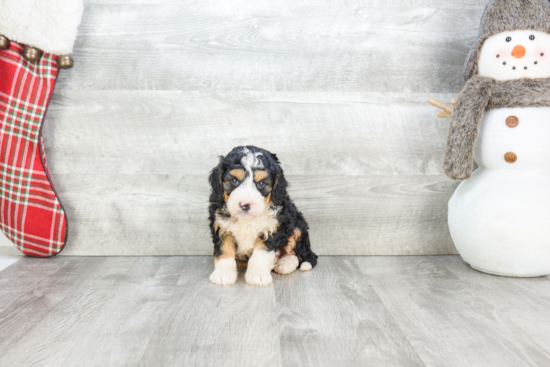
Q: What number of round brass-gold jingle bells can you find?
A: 3